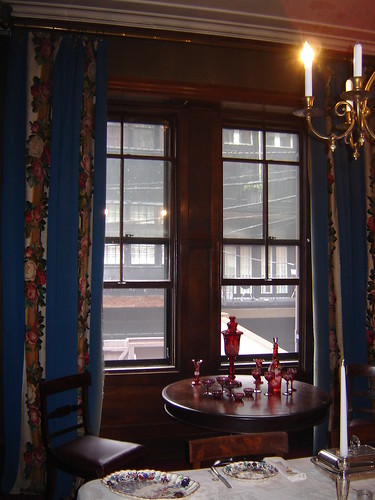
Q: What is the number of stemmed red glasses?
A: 7